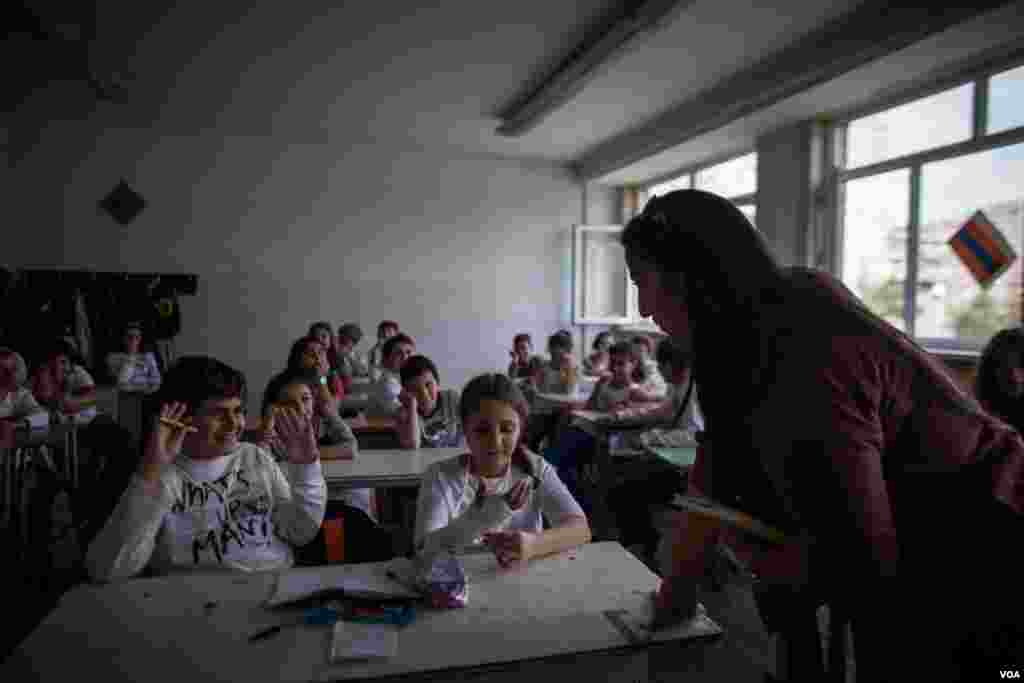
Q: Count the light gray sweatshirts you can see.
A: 1